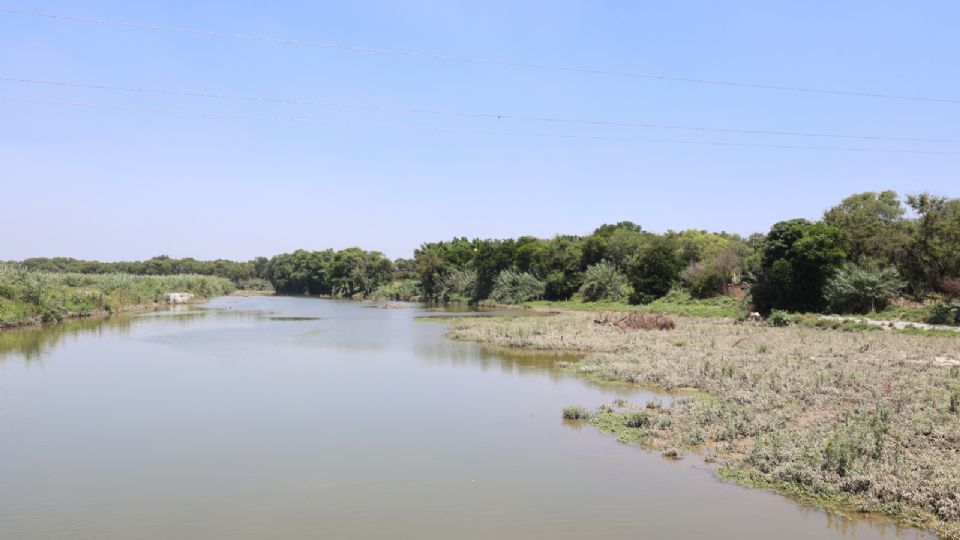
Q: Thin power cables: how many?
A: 3